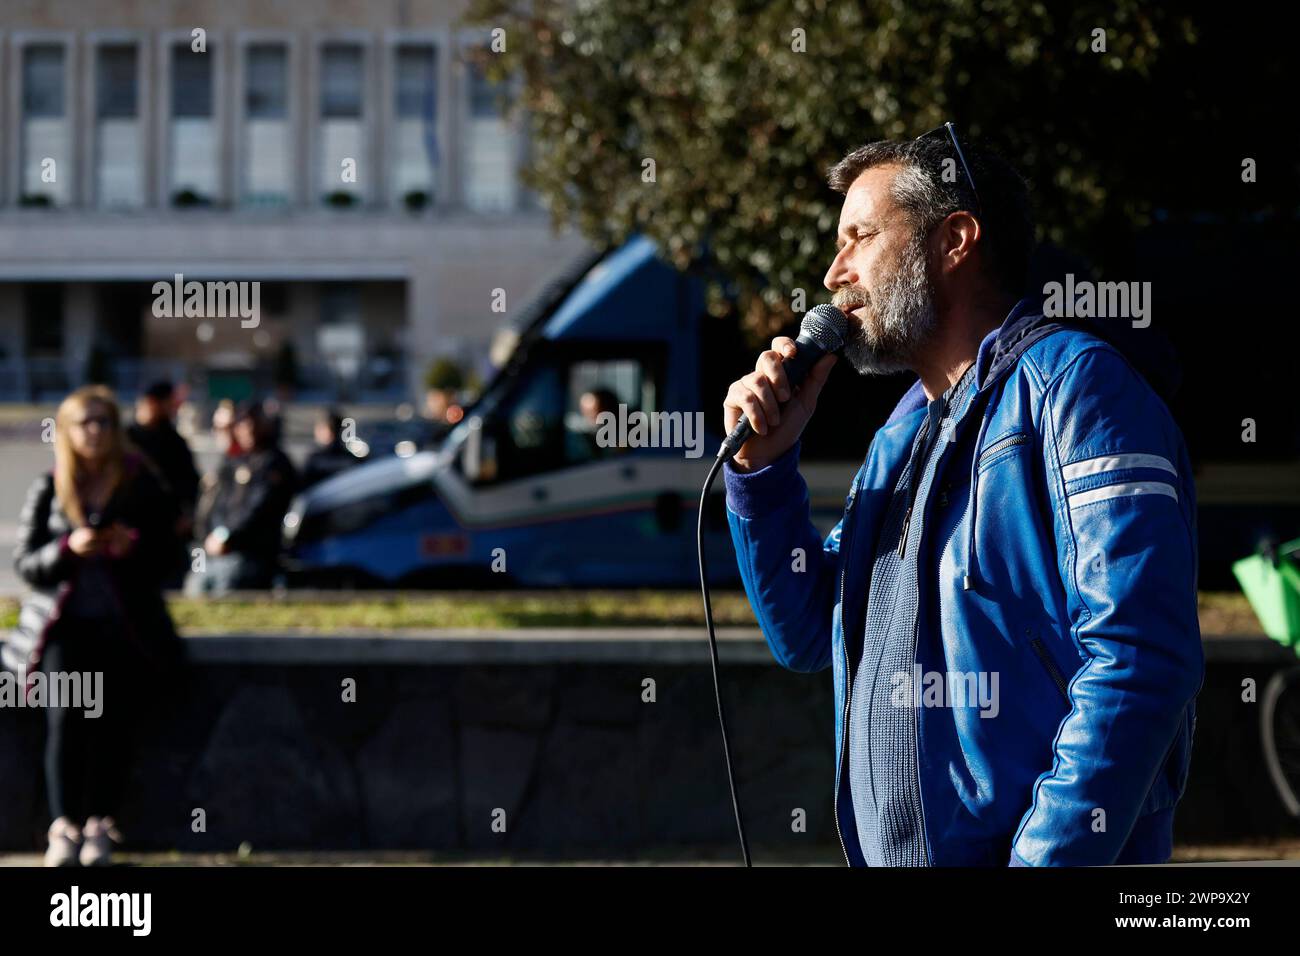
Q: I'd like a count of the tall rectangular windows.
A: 7